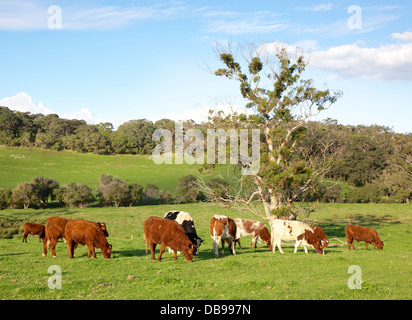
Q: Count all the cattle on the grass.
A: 10